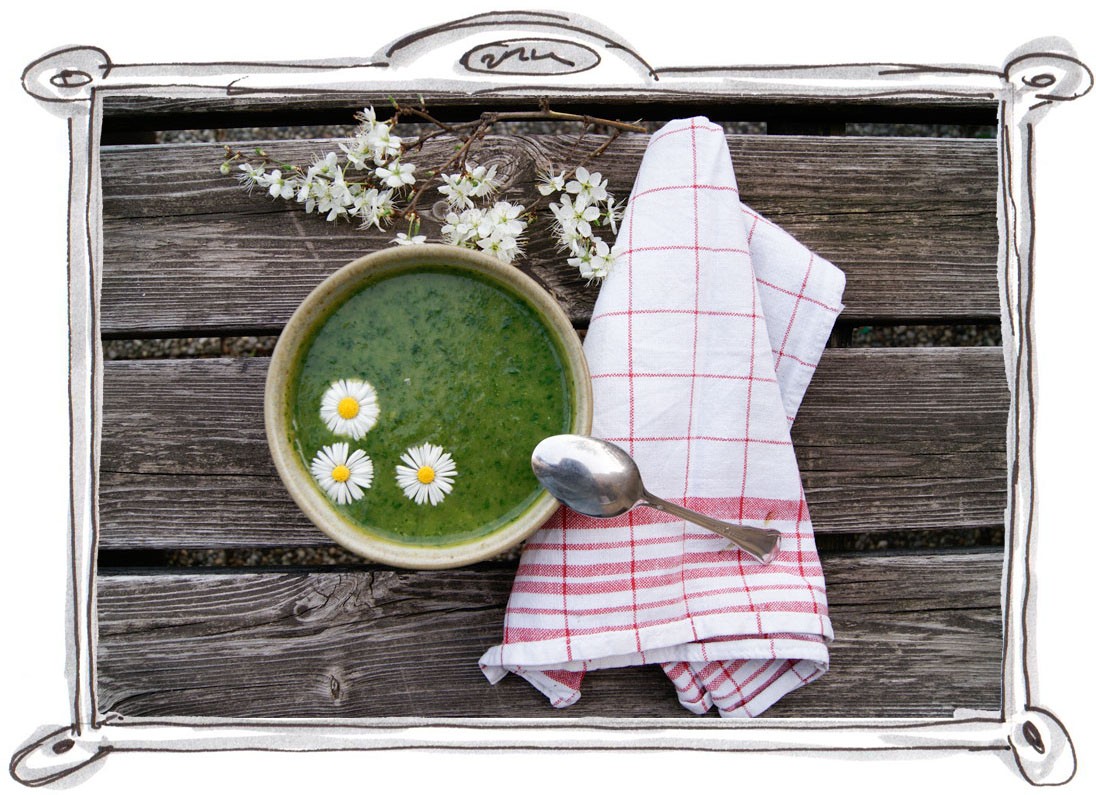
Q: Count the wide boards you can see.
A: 3